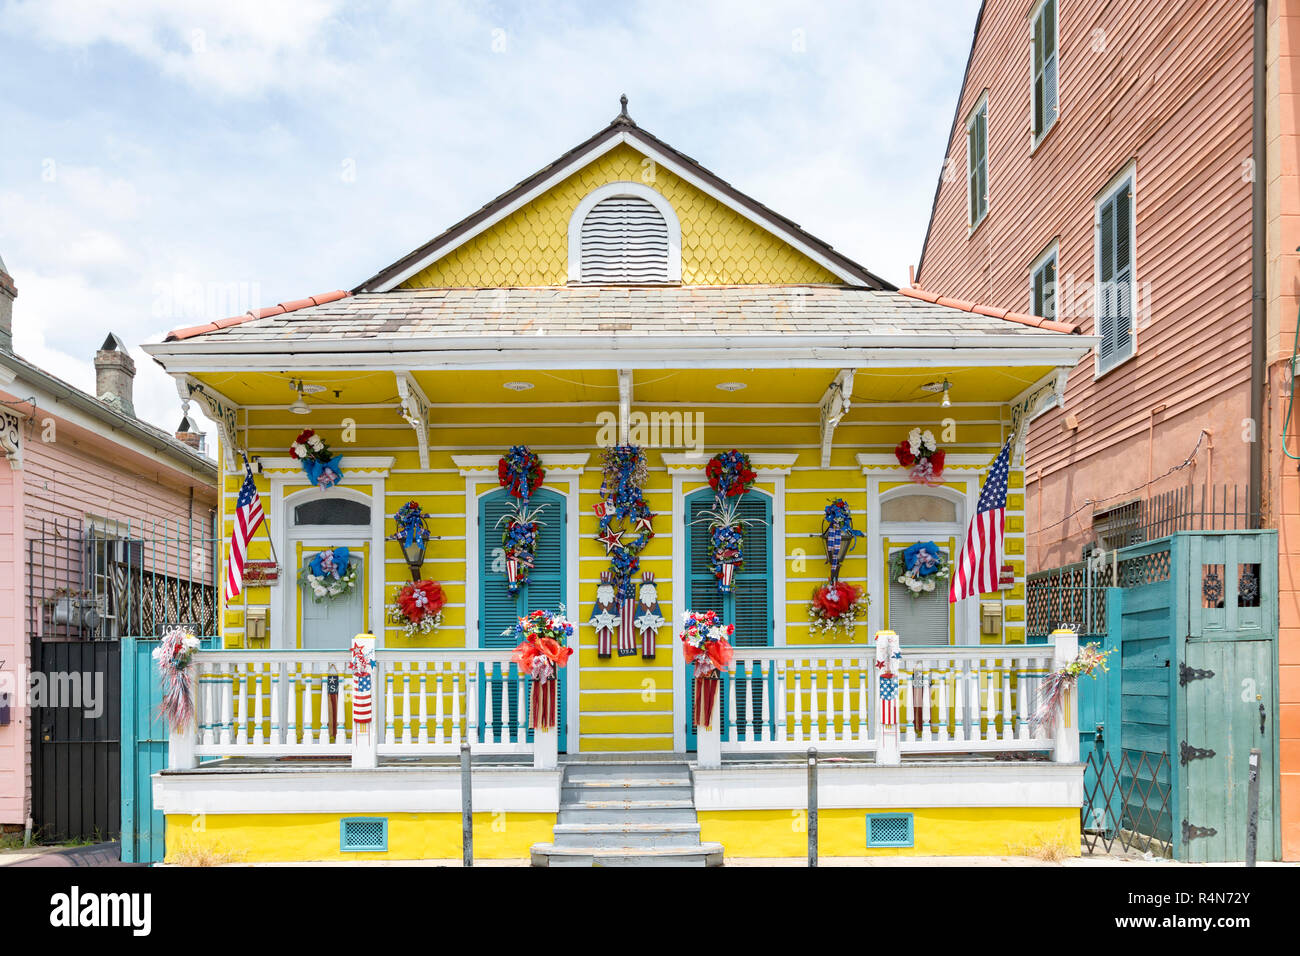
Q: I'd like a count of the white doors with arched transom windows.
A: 2